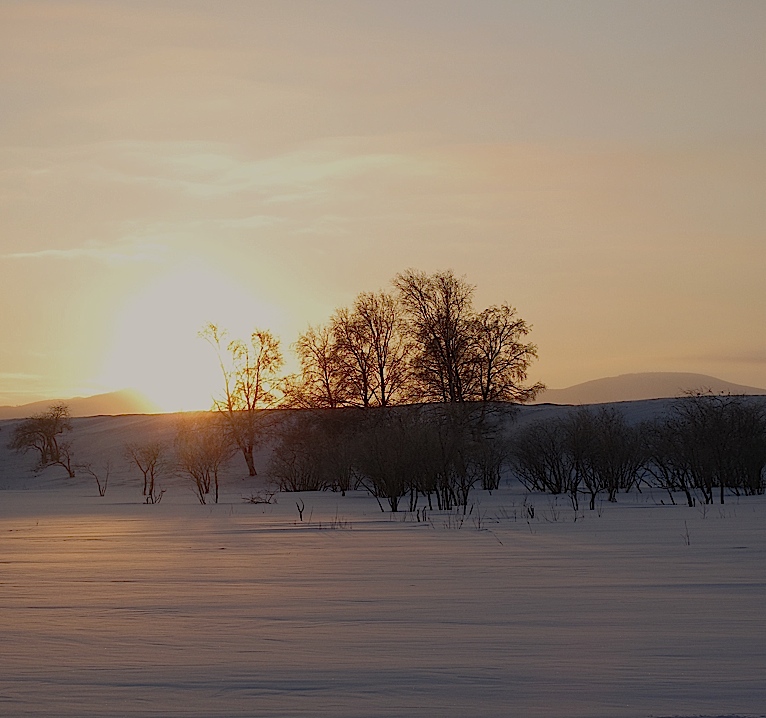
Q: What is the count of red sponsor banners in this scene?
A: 0